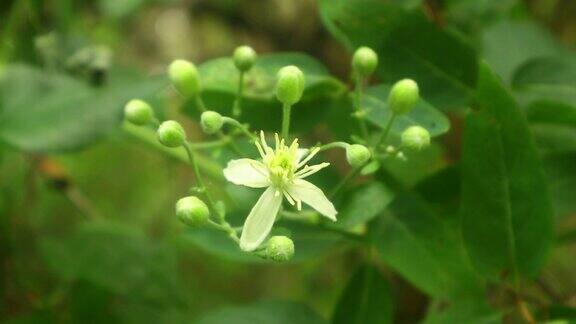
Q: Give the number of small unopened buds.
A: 12